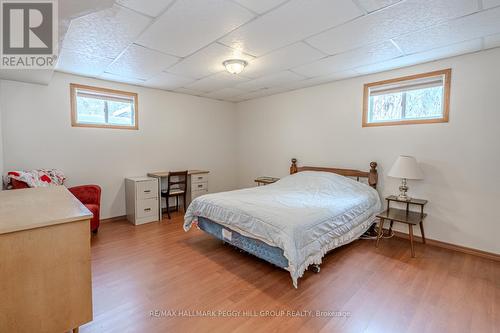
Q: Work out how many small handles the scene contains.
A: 4